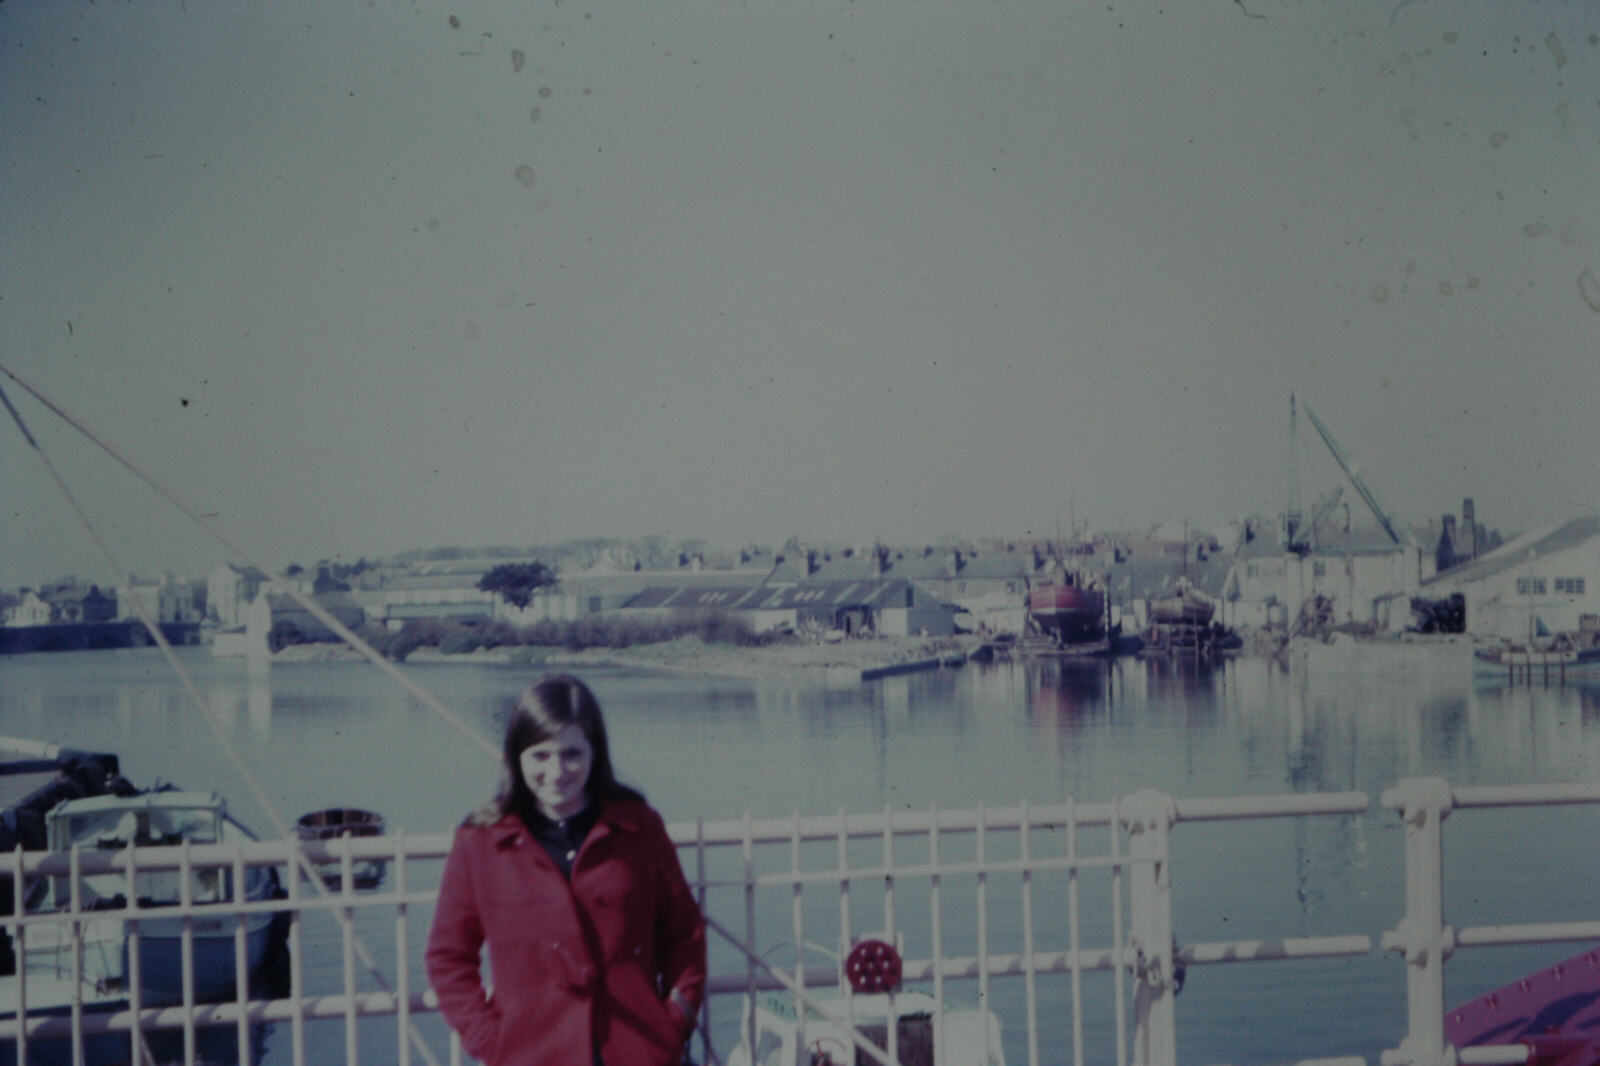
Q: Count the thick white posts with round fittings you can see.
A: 2